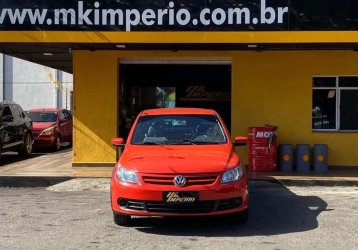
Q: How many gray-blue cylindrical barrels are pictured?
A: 3